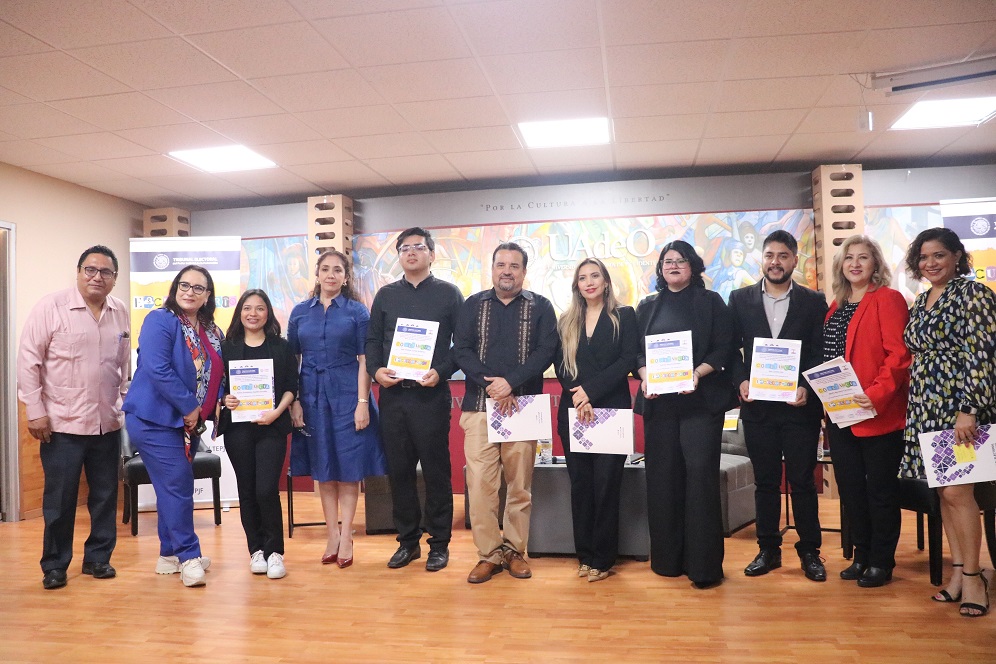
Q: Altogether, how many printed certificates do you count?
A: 5